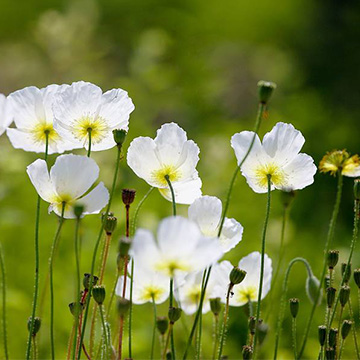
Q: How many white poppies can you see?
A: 11